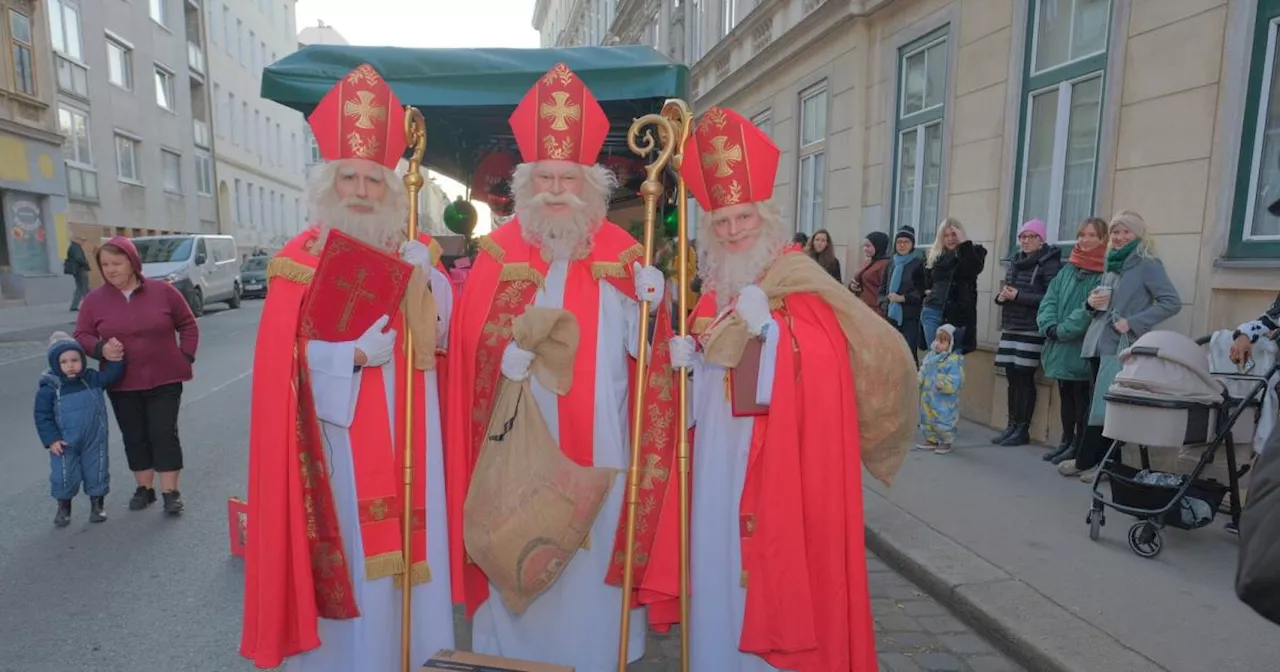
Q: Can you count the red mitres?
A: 3